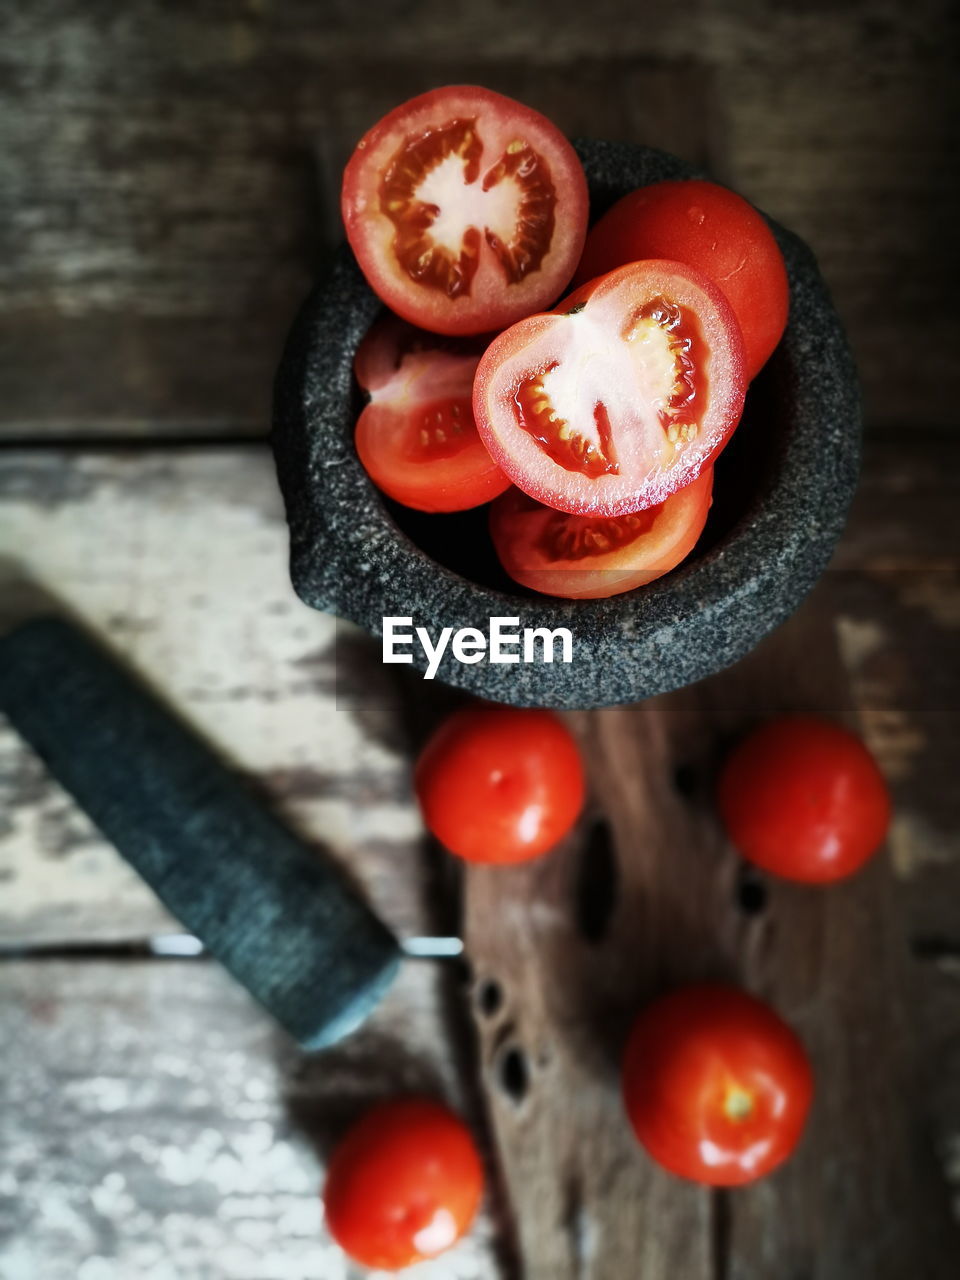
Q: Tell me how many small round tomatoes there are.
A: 4